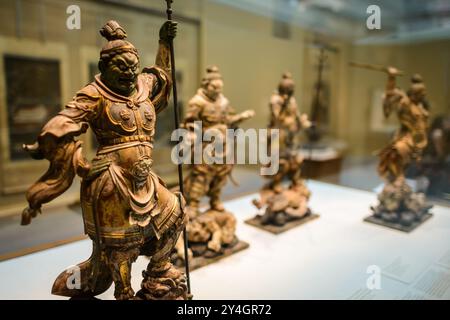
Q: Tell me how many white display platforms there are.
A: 1